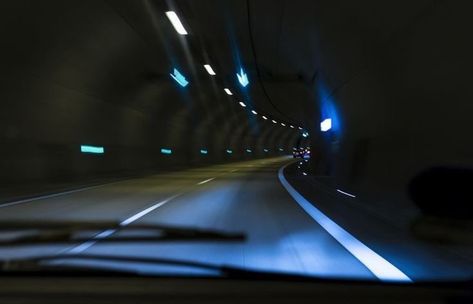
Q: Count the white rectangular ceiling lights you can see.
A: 10